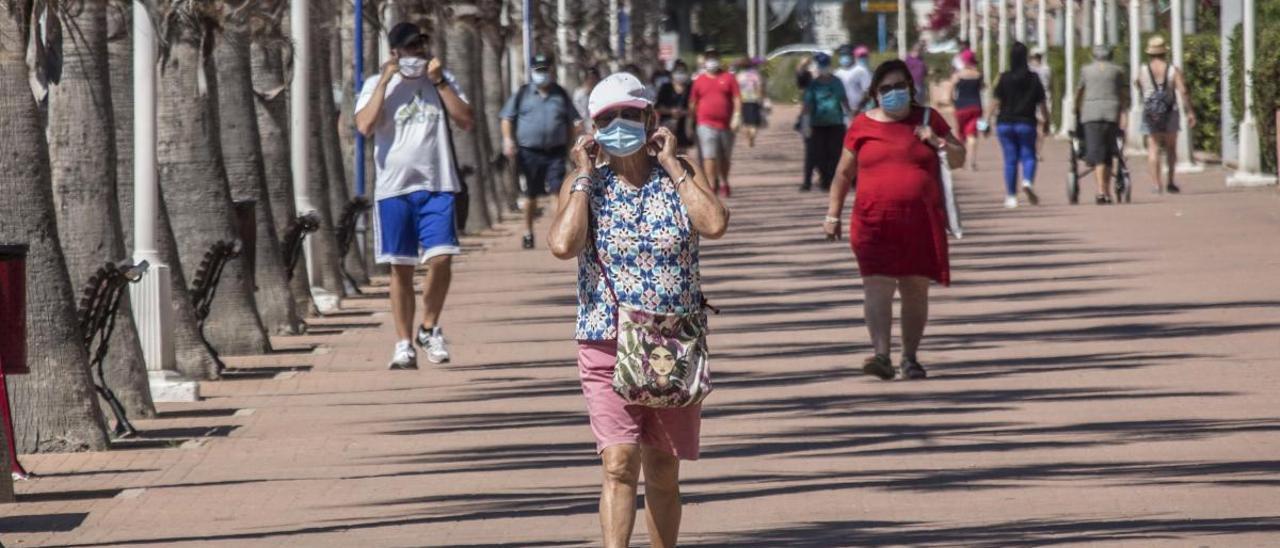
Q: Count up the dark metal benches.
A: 4